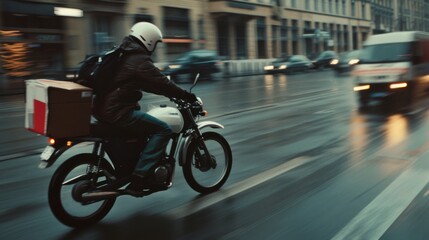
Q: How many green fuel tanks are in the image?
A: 0